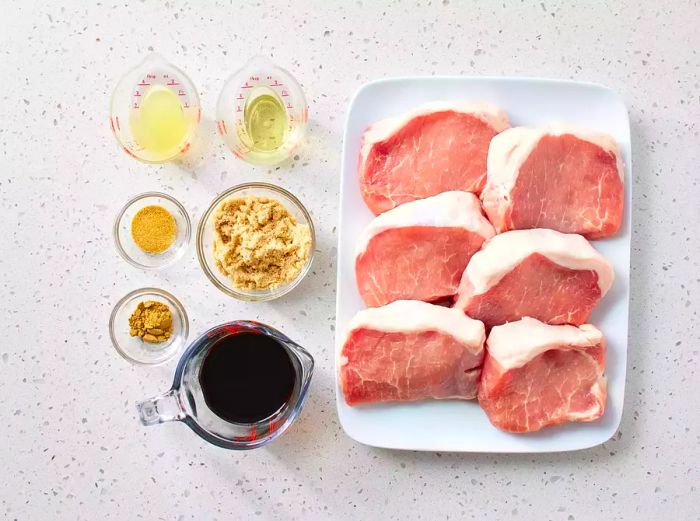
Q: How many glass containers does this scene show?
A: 6